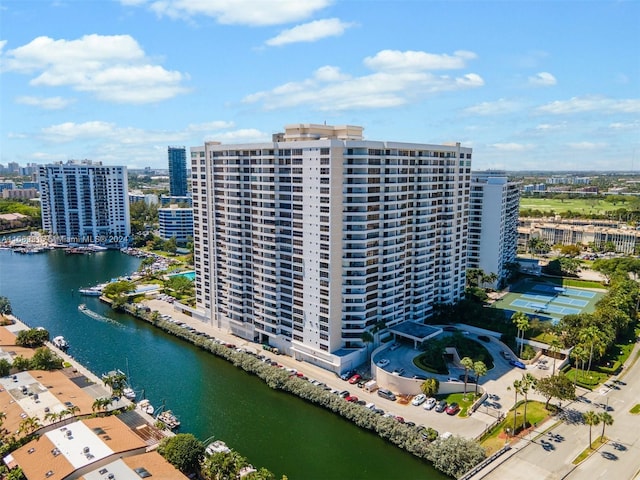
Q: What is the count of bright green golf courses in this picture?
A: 1